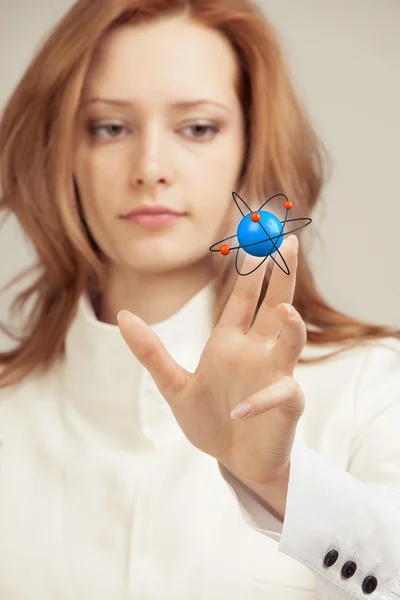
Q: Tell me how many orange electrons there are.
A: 3